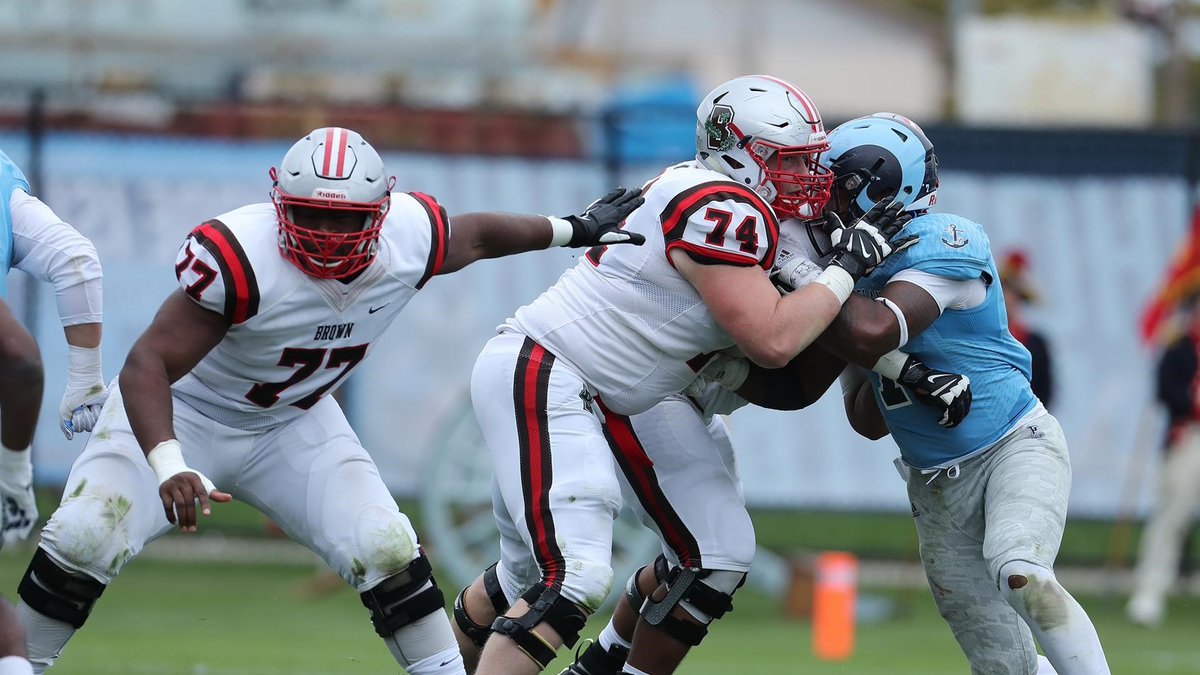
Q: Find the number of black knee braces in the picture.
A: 6